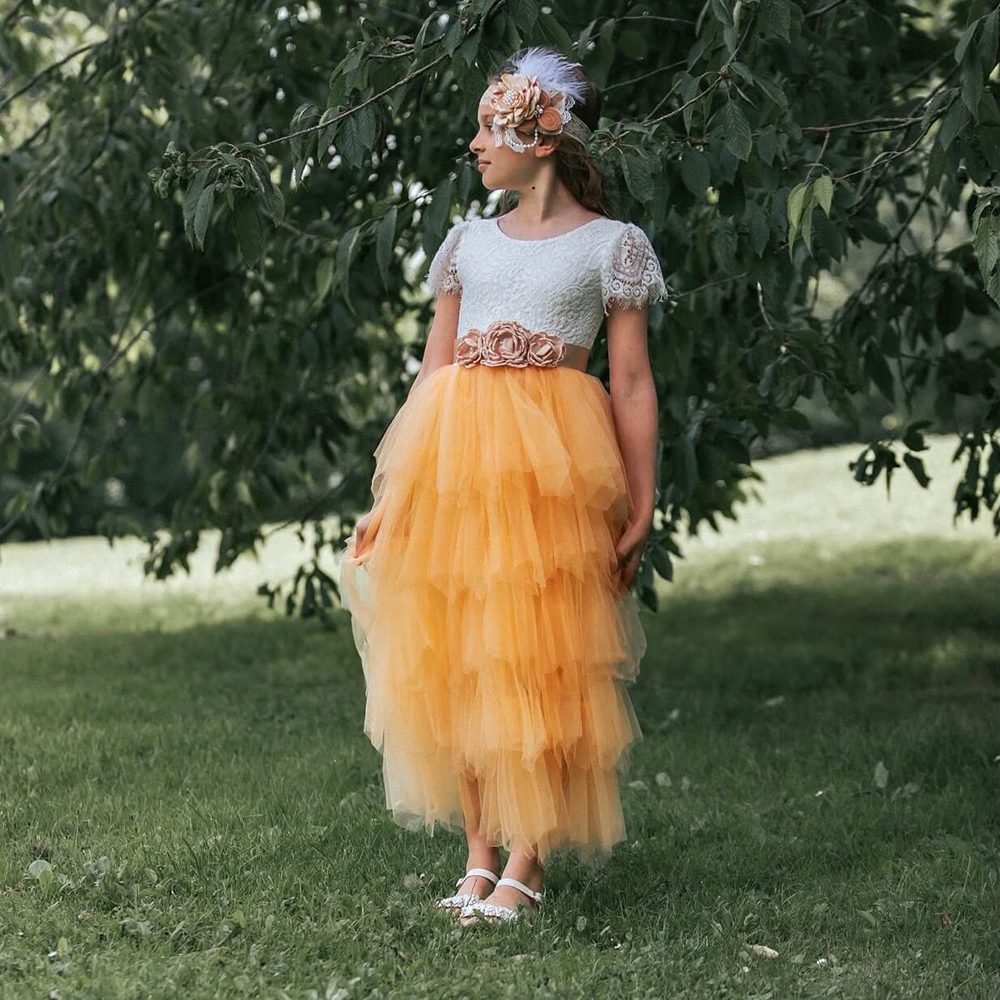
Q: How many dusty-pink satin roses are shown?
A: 3